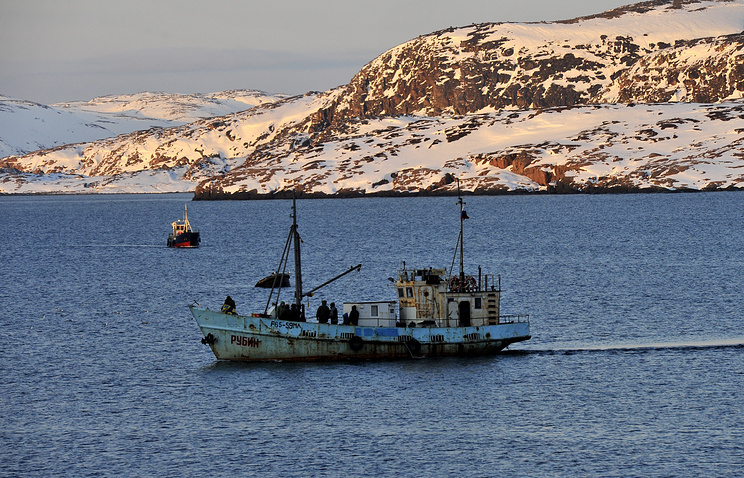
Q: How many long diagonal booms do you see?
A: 1